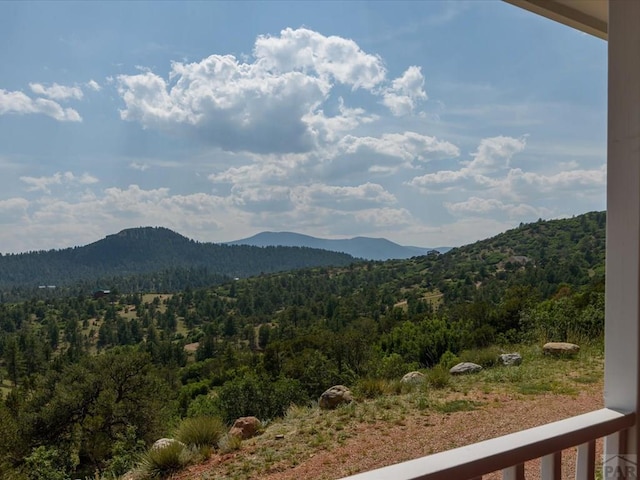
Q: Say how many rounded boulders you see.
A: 7